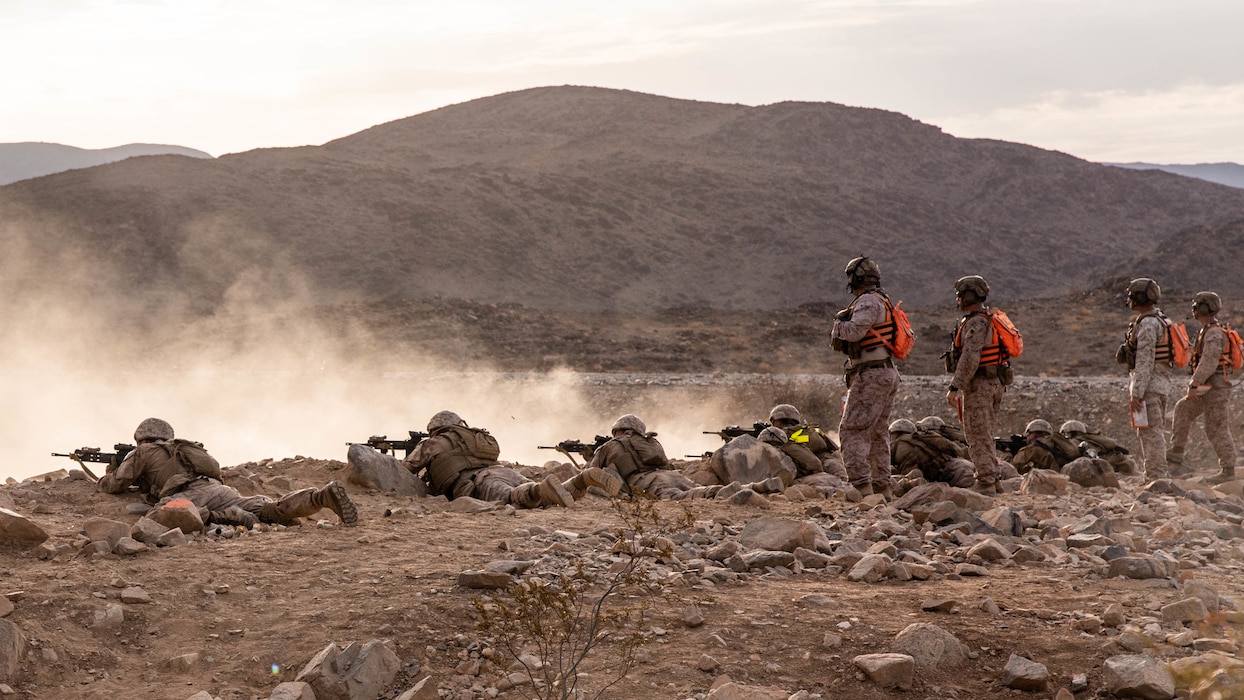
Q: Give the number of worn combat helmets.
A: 13